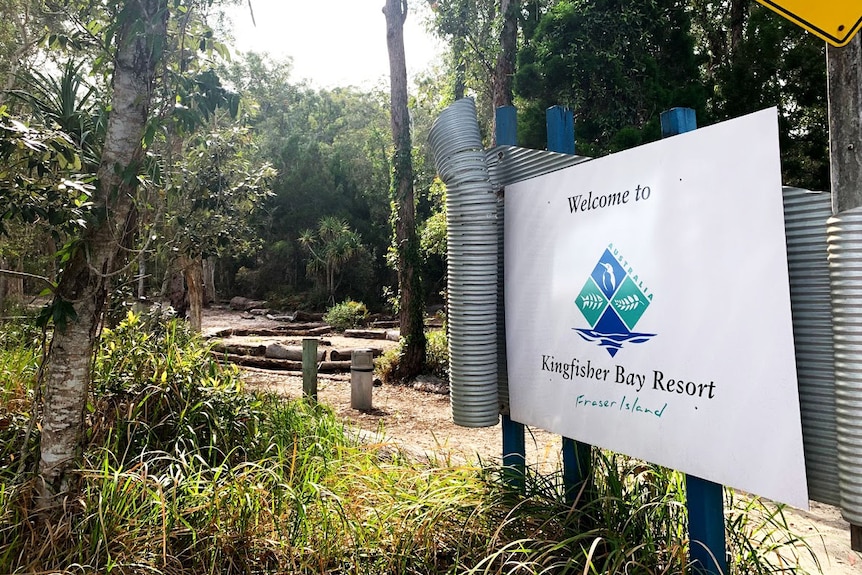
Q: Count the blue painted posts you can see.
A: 3